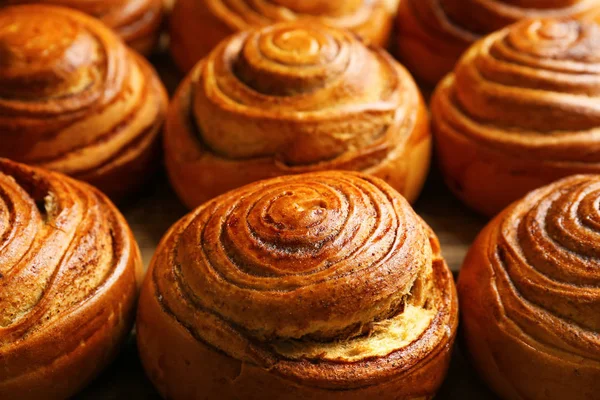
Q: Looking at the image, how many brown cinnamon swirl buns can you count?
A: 9